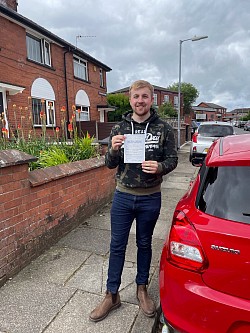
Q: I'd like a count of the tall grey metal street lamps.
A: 1